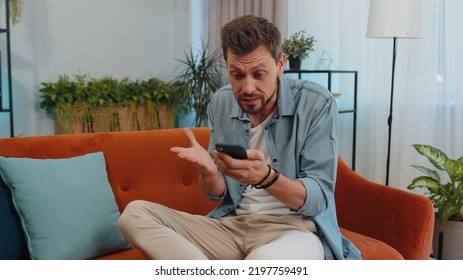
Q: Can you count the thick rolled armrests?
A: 1